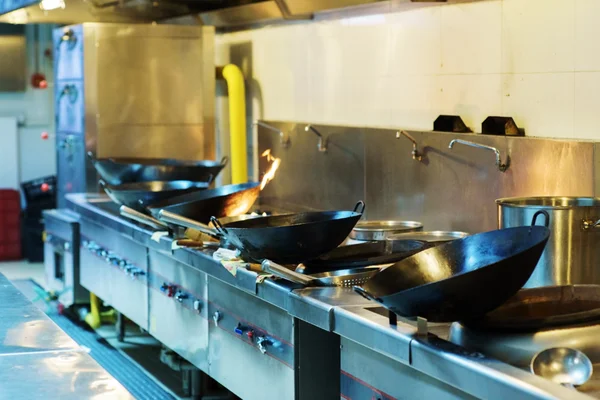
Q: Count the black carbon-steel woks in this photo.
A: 5